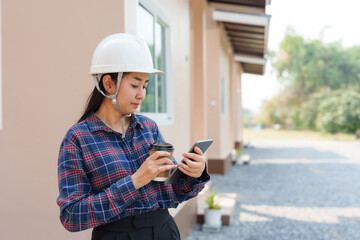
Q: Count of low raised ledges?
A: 2